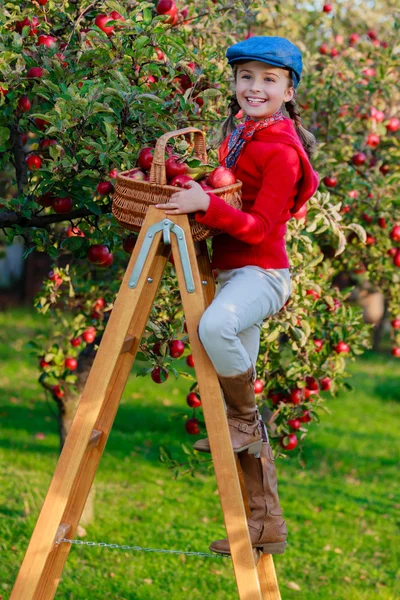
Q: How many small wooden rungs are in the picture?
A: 3